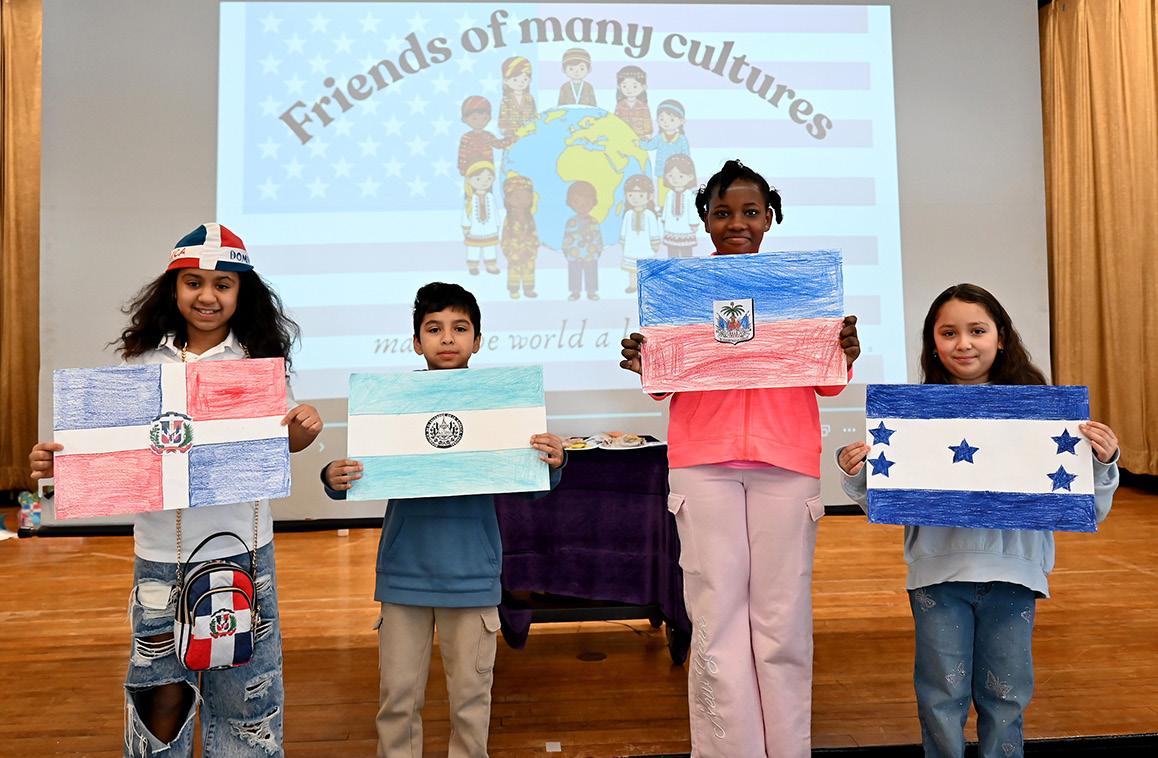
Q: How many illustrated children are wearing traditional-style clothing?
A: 10